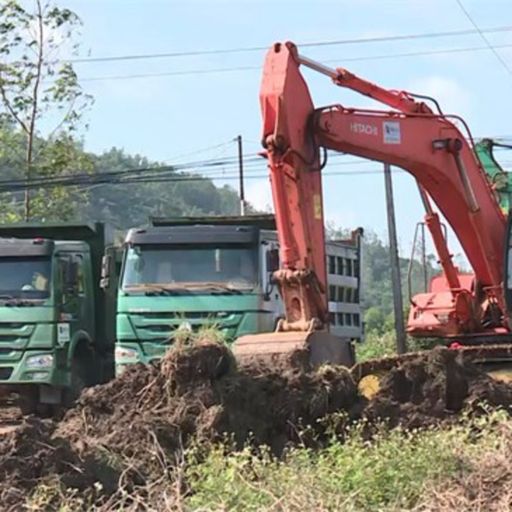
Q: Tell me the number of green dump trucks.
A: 2